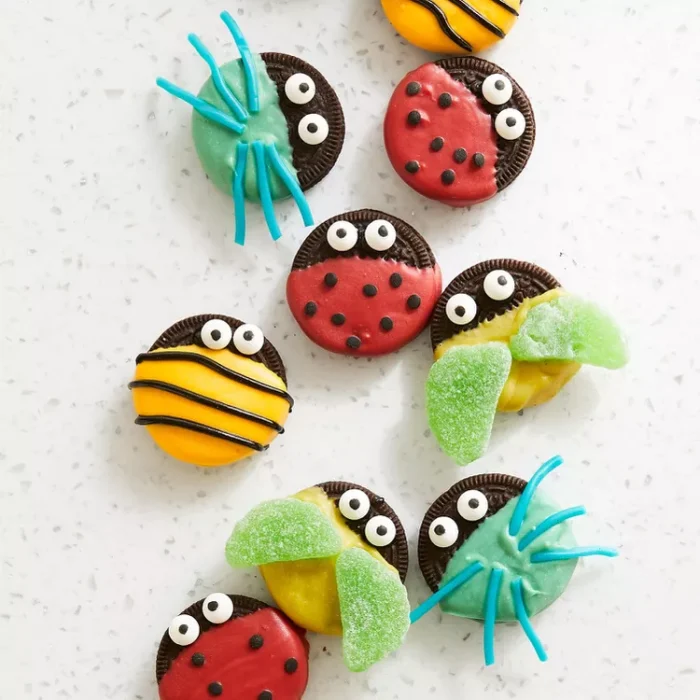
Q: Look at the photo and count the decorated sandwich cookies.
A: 9